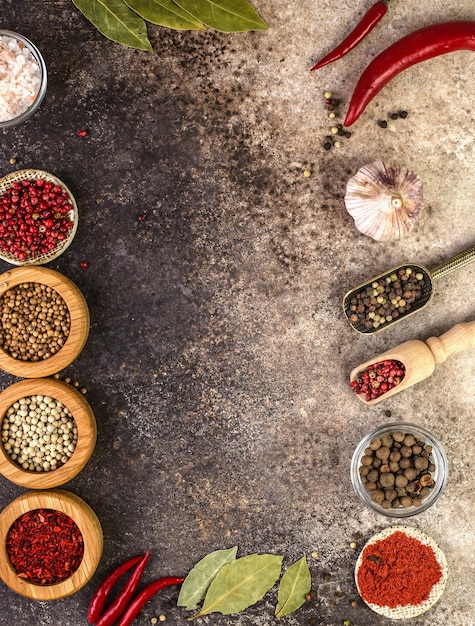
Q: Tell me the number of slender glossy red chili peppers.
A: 5